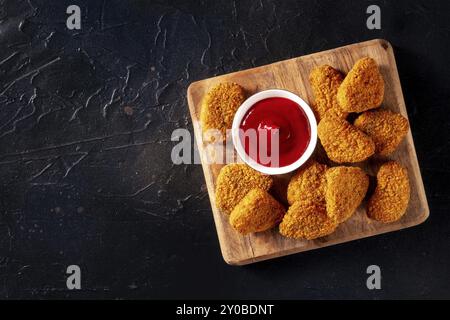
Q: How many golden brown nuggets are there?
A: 11